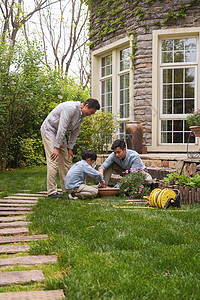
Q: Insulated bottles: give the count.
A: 0